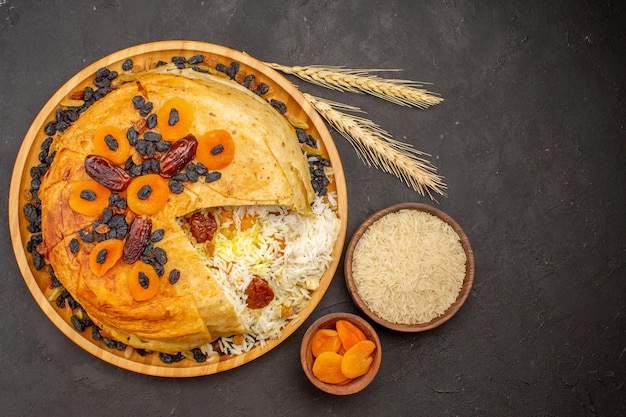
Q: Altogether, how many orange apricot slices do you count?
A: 11